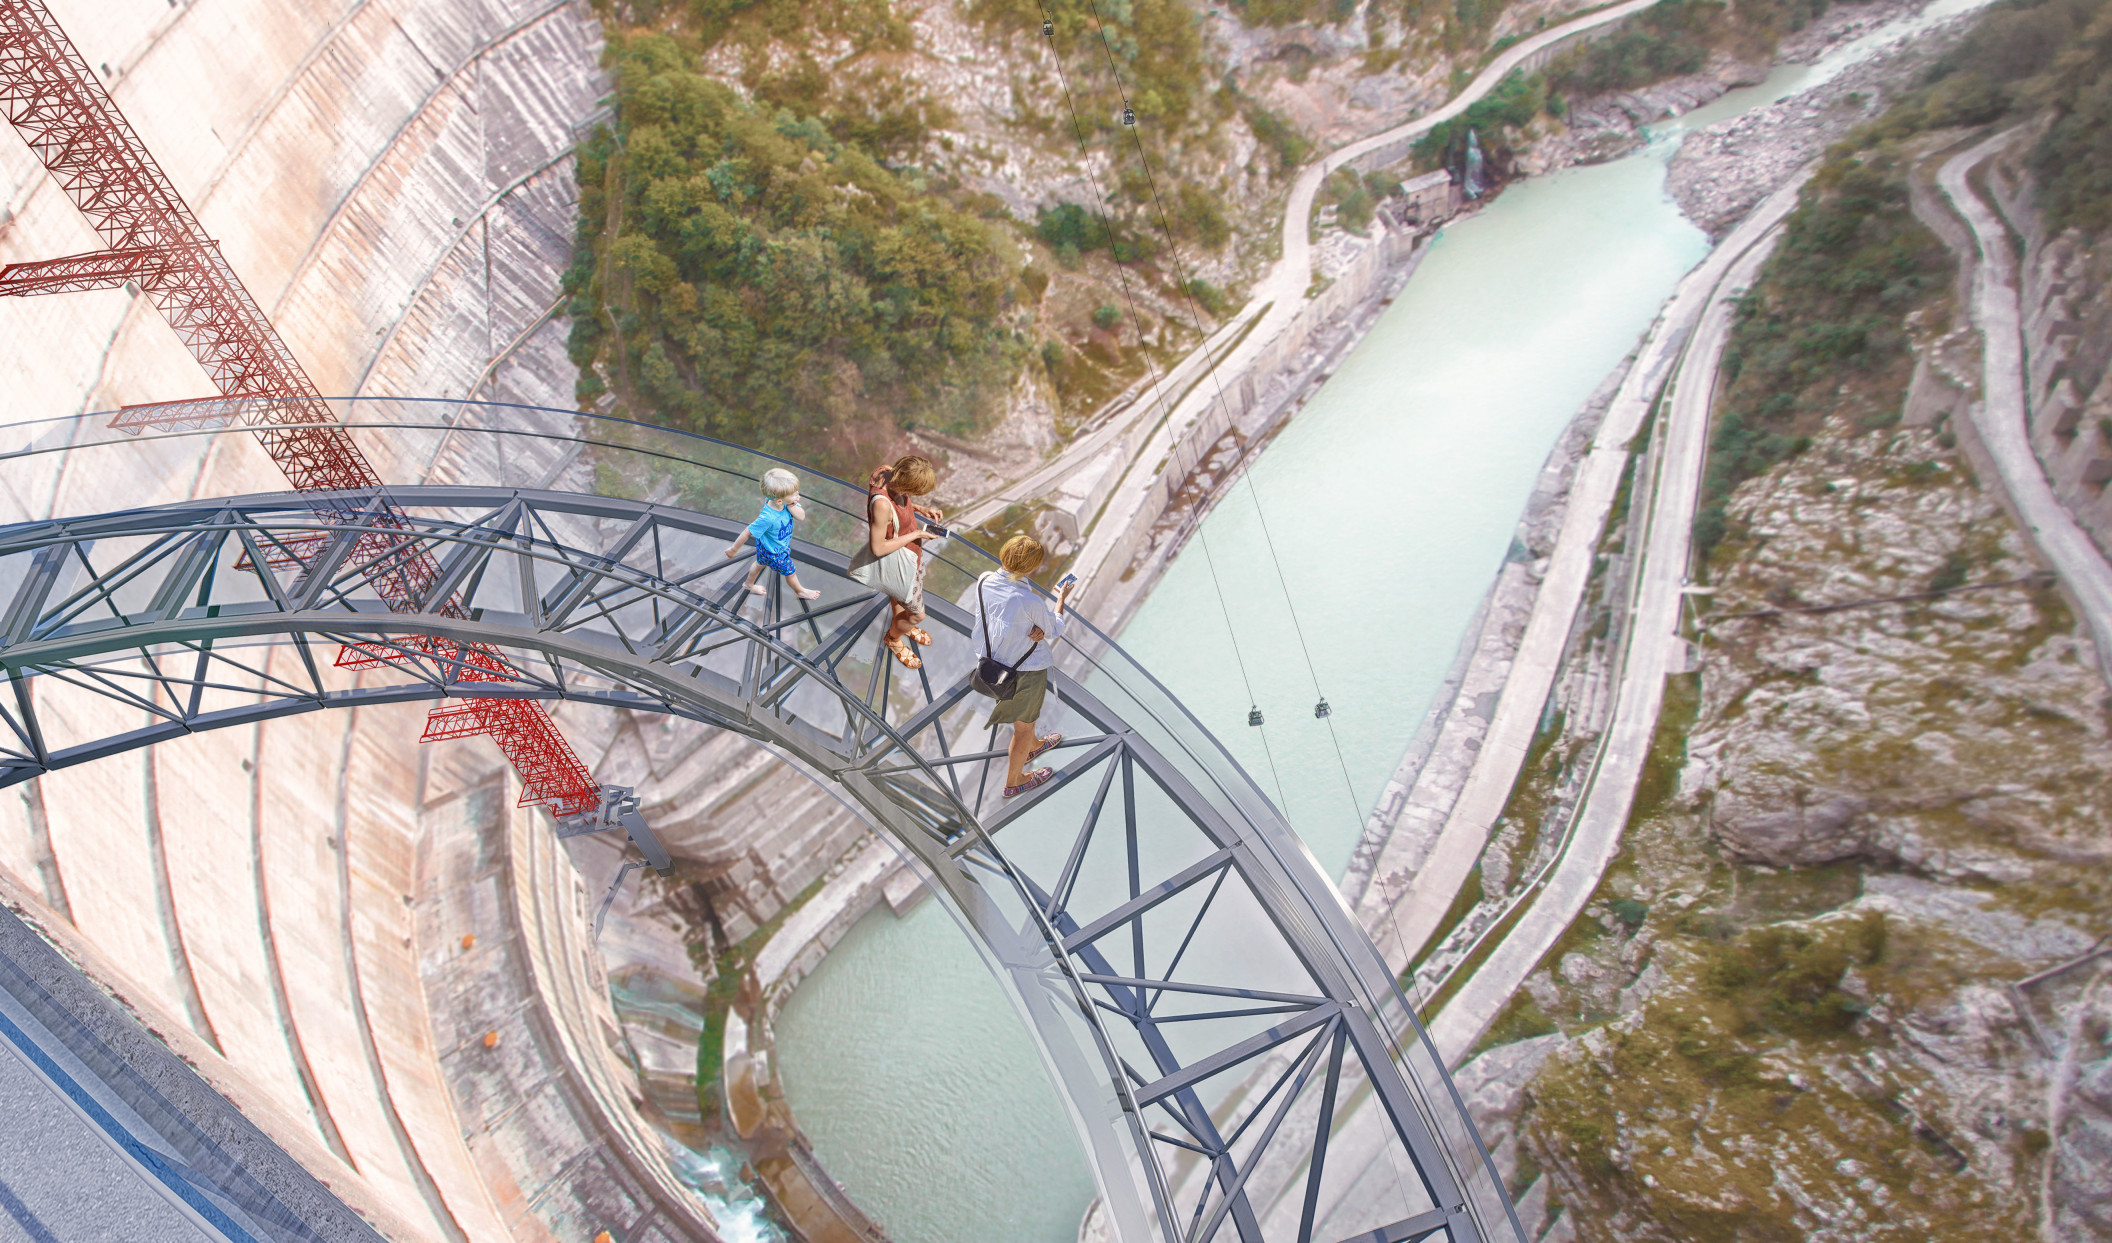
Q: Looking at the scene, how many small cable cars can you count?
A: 4